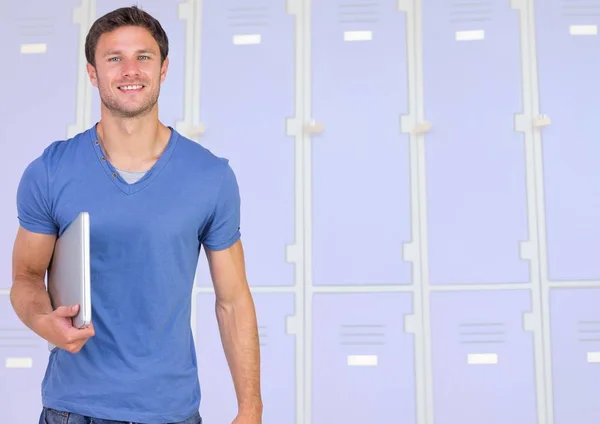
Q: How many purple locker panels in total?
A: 11